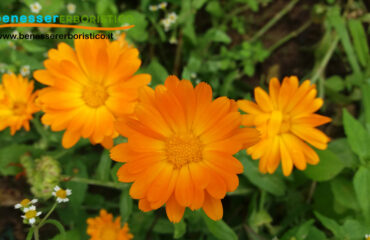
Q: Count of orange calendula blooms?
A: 5